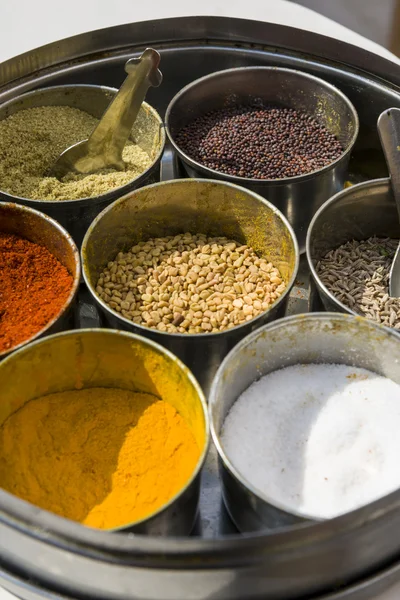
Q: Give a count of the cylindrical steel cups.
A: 7